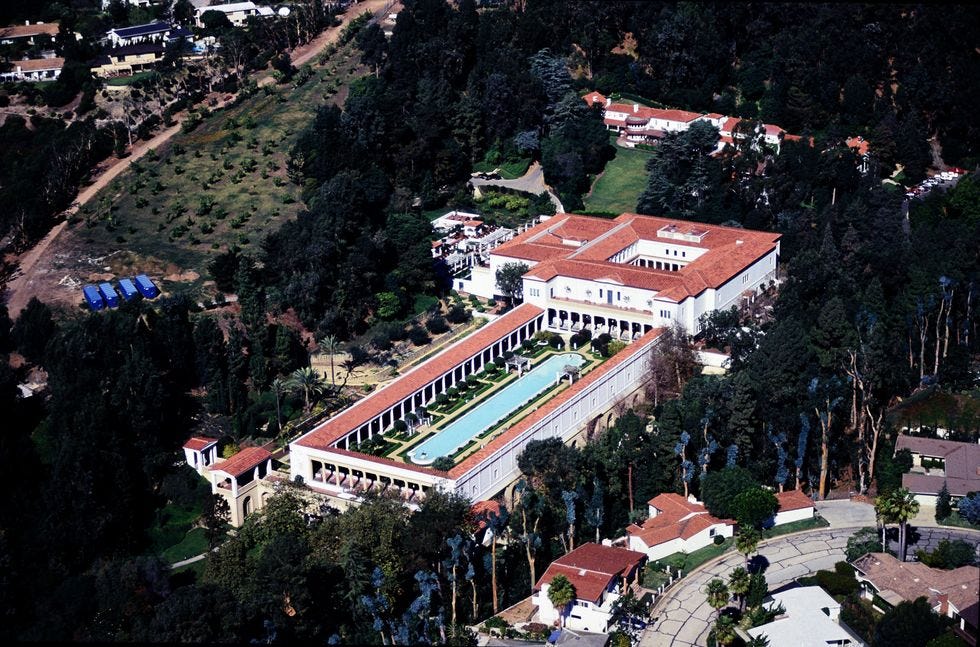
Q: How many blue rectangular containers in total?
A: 4